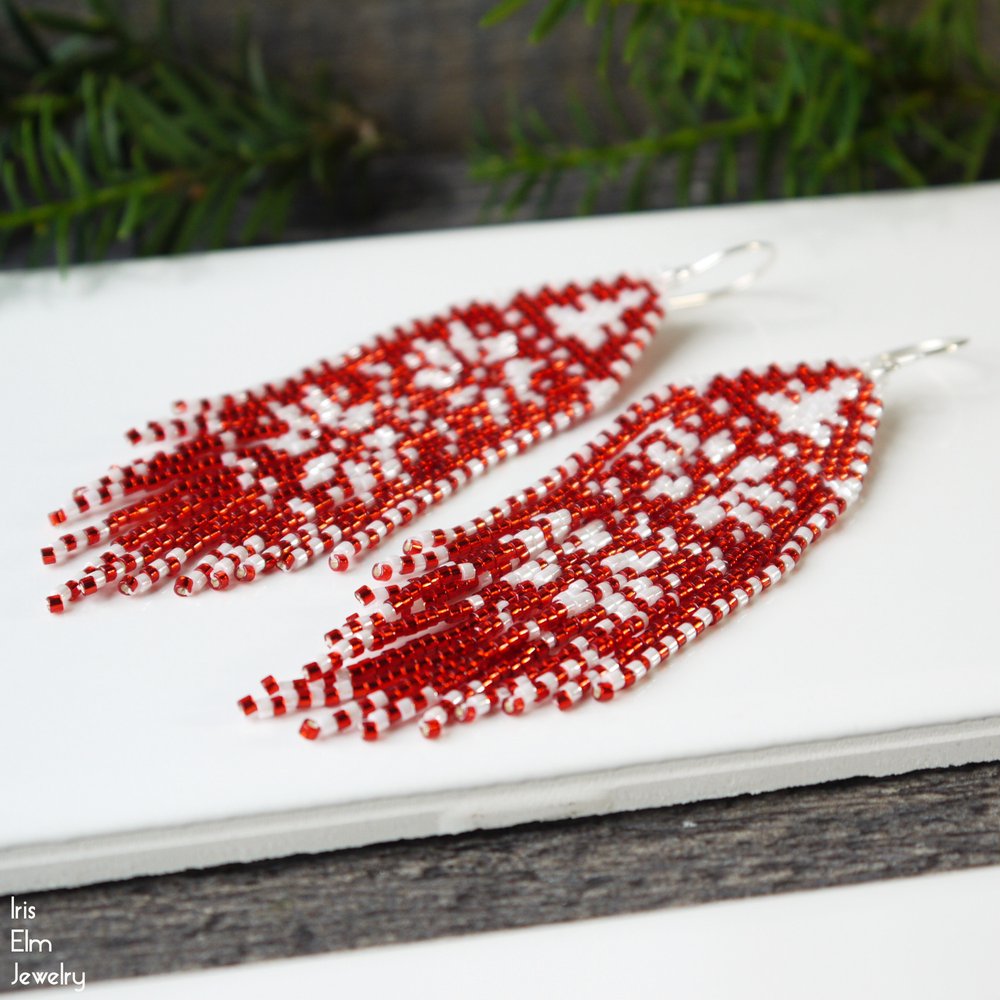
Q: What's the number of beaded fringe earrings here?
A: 2